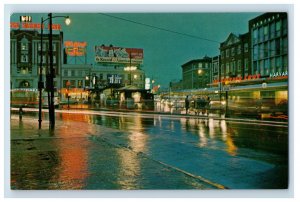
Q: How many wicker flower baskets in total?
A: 0